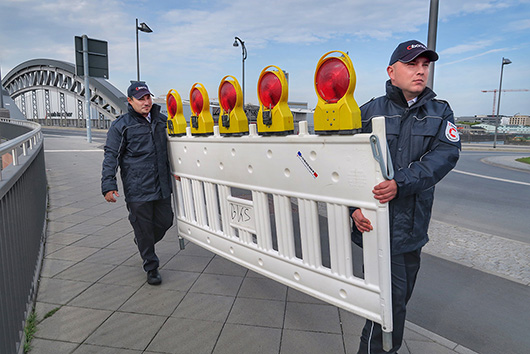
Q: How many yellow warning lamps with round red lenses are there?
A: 5